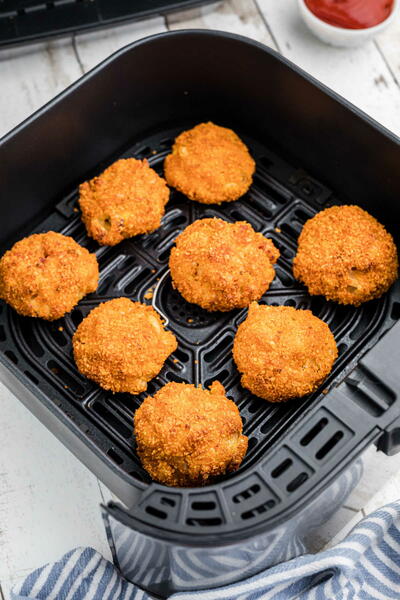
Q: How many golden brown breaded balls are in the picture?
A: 8